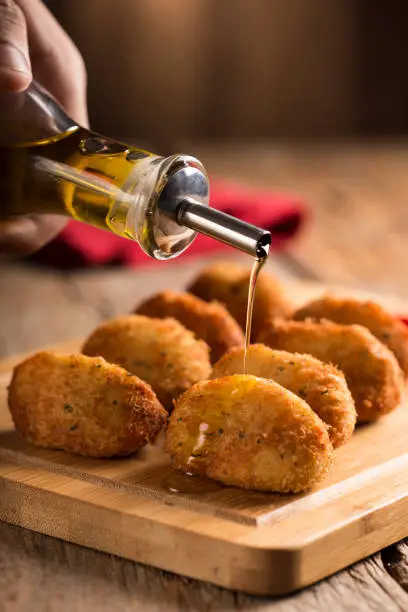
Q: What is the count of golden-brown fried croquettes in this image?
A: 8